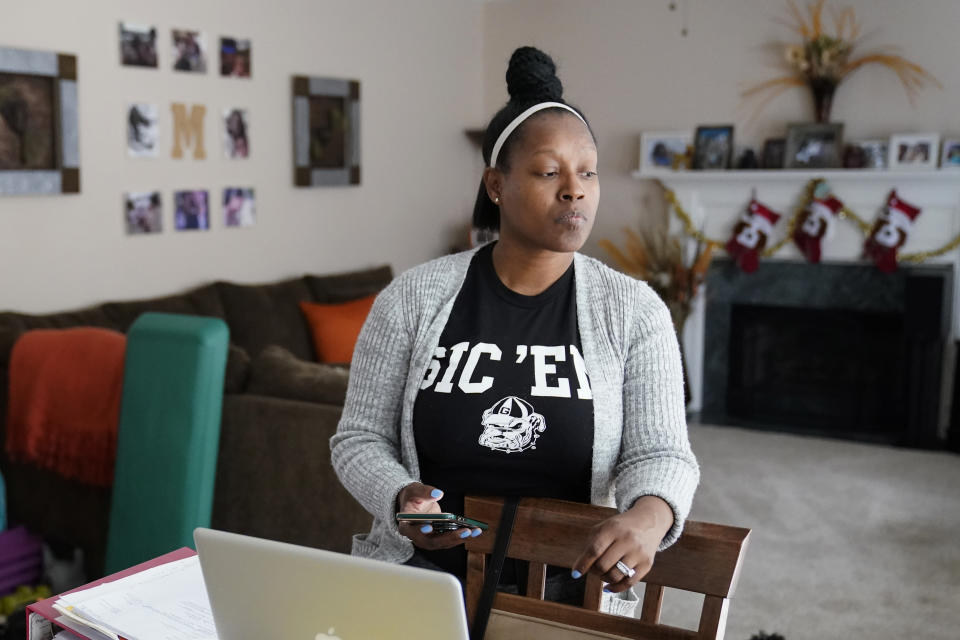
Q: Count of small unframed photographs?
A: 8